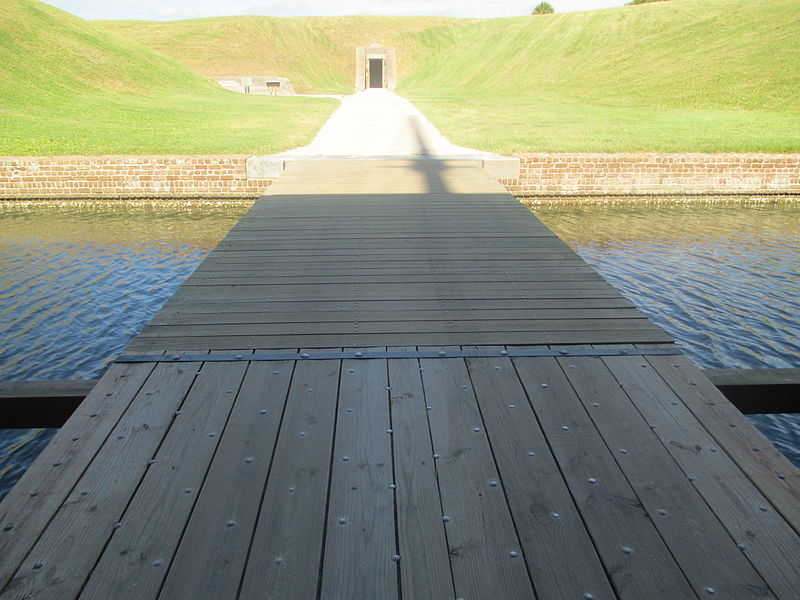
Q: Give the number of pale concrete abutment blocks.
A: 2